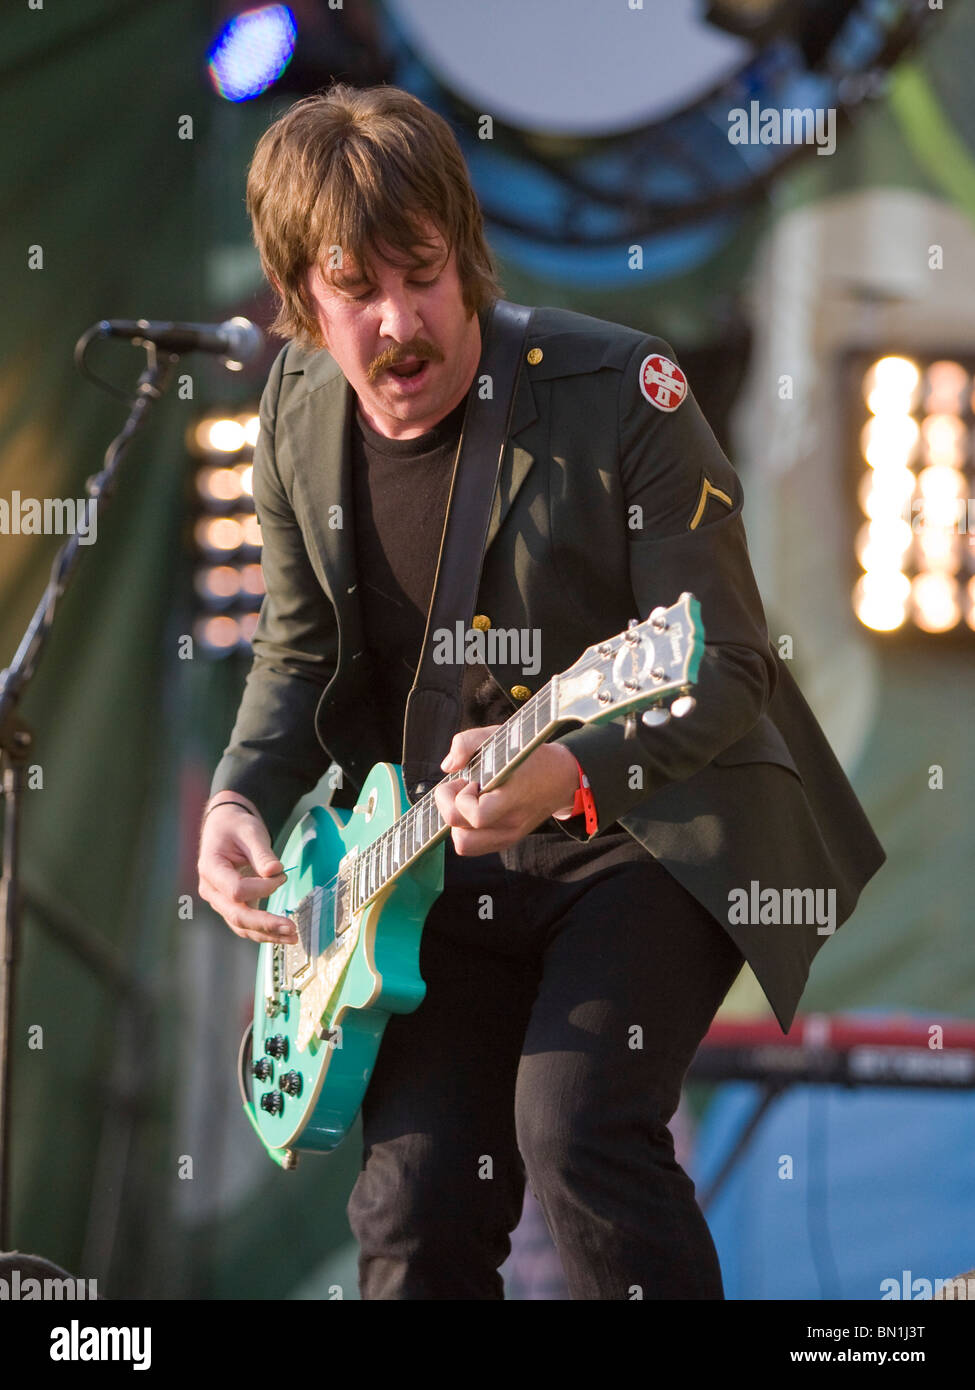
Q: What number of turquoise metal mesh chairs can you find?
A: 0